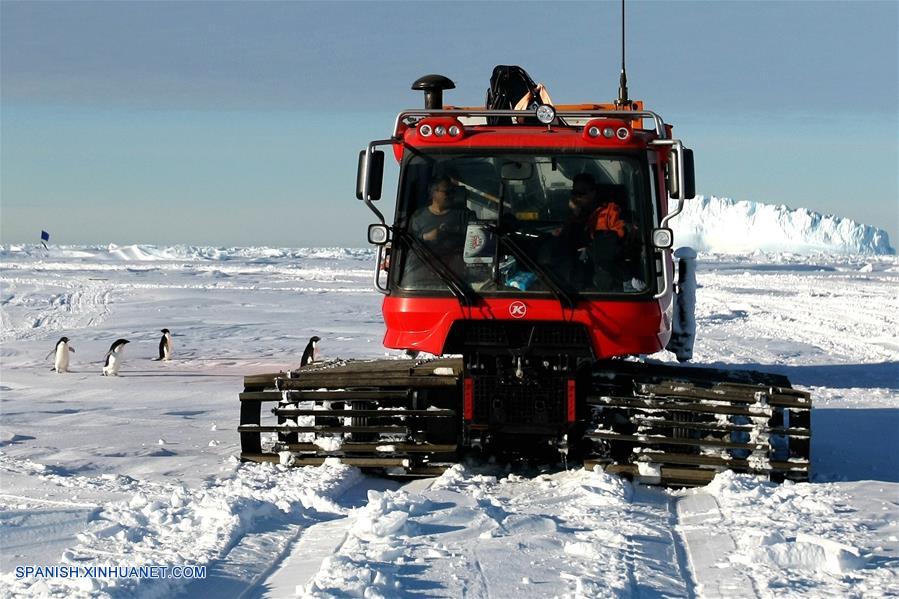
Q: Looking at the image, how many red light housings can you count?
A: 2